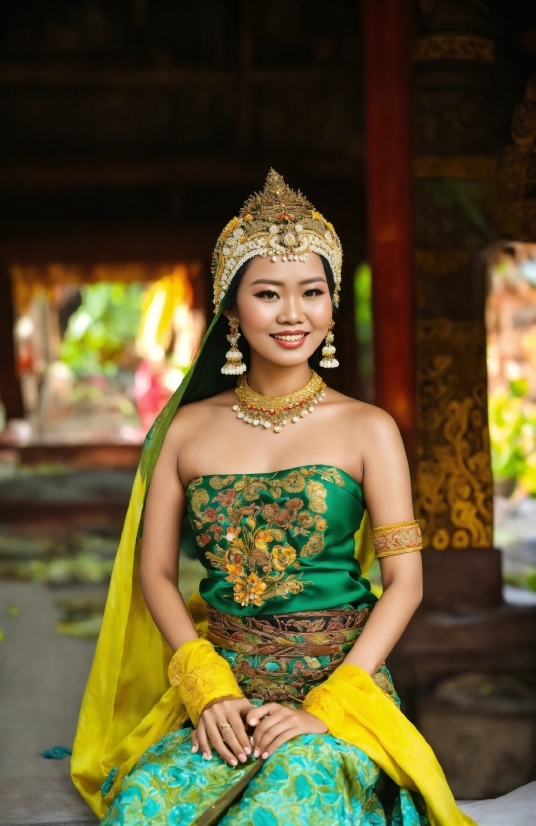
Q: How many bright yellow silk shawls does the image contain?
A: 1